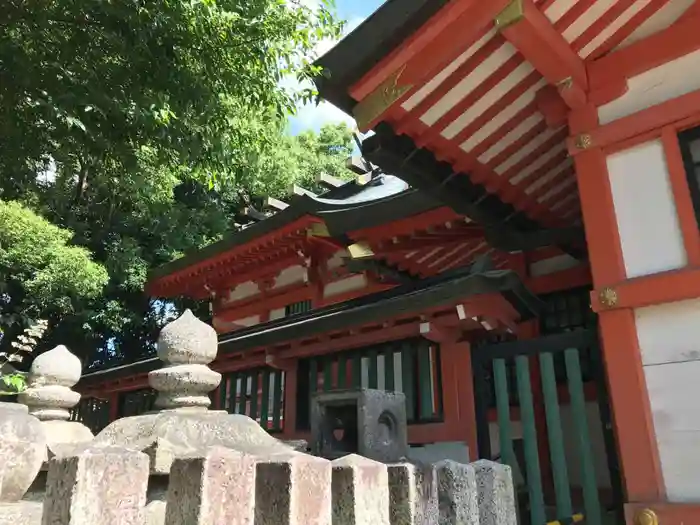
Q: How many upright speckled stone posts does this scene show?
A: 7